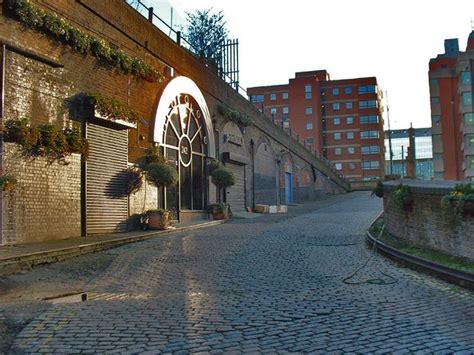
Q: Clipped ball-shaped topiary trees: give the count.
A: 2